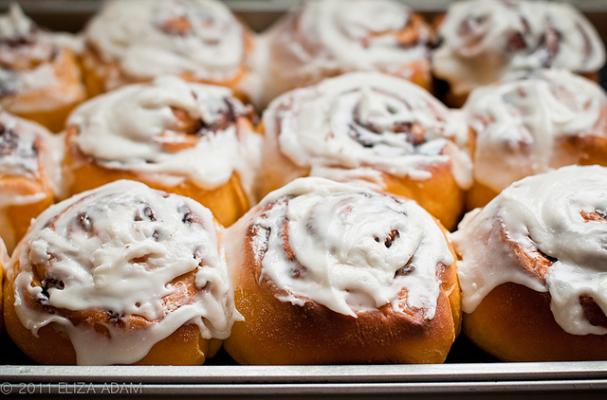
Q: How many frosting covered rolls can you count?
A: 11